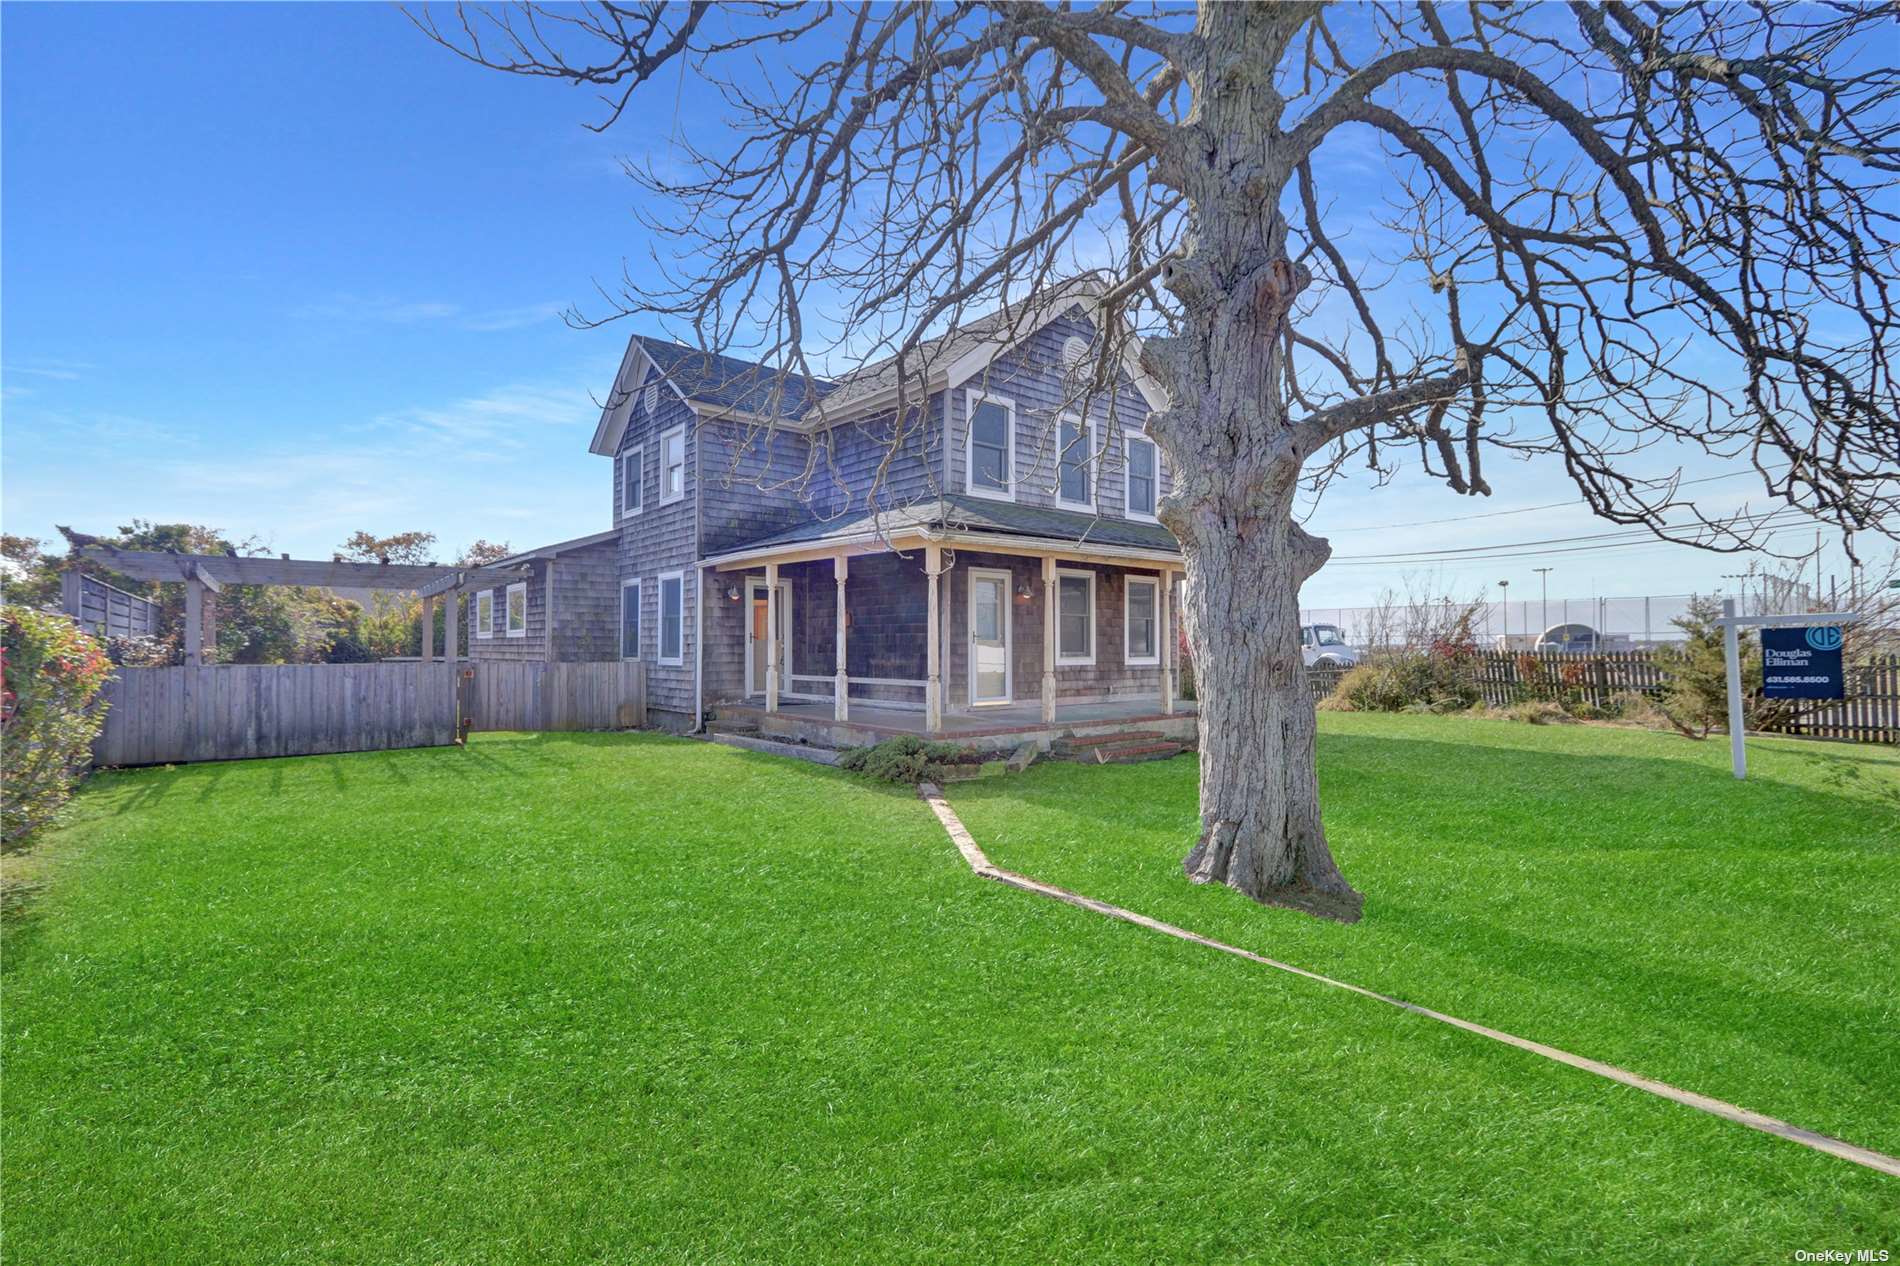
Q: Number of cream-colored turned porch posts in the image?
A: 5